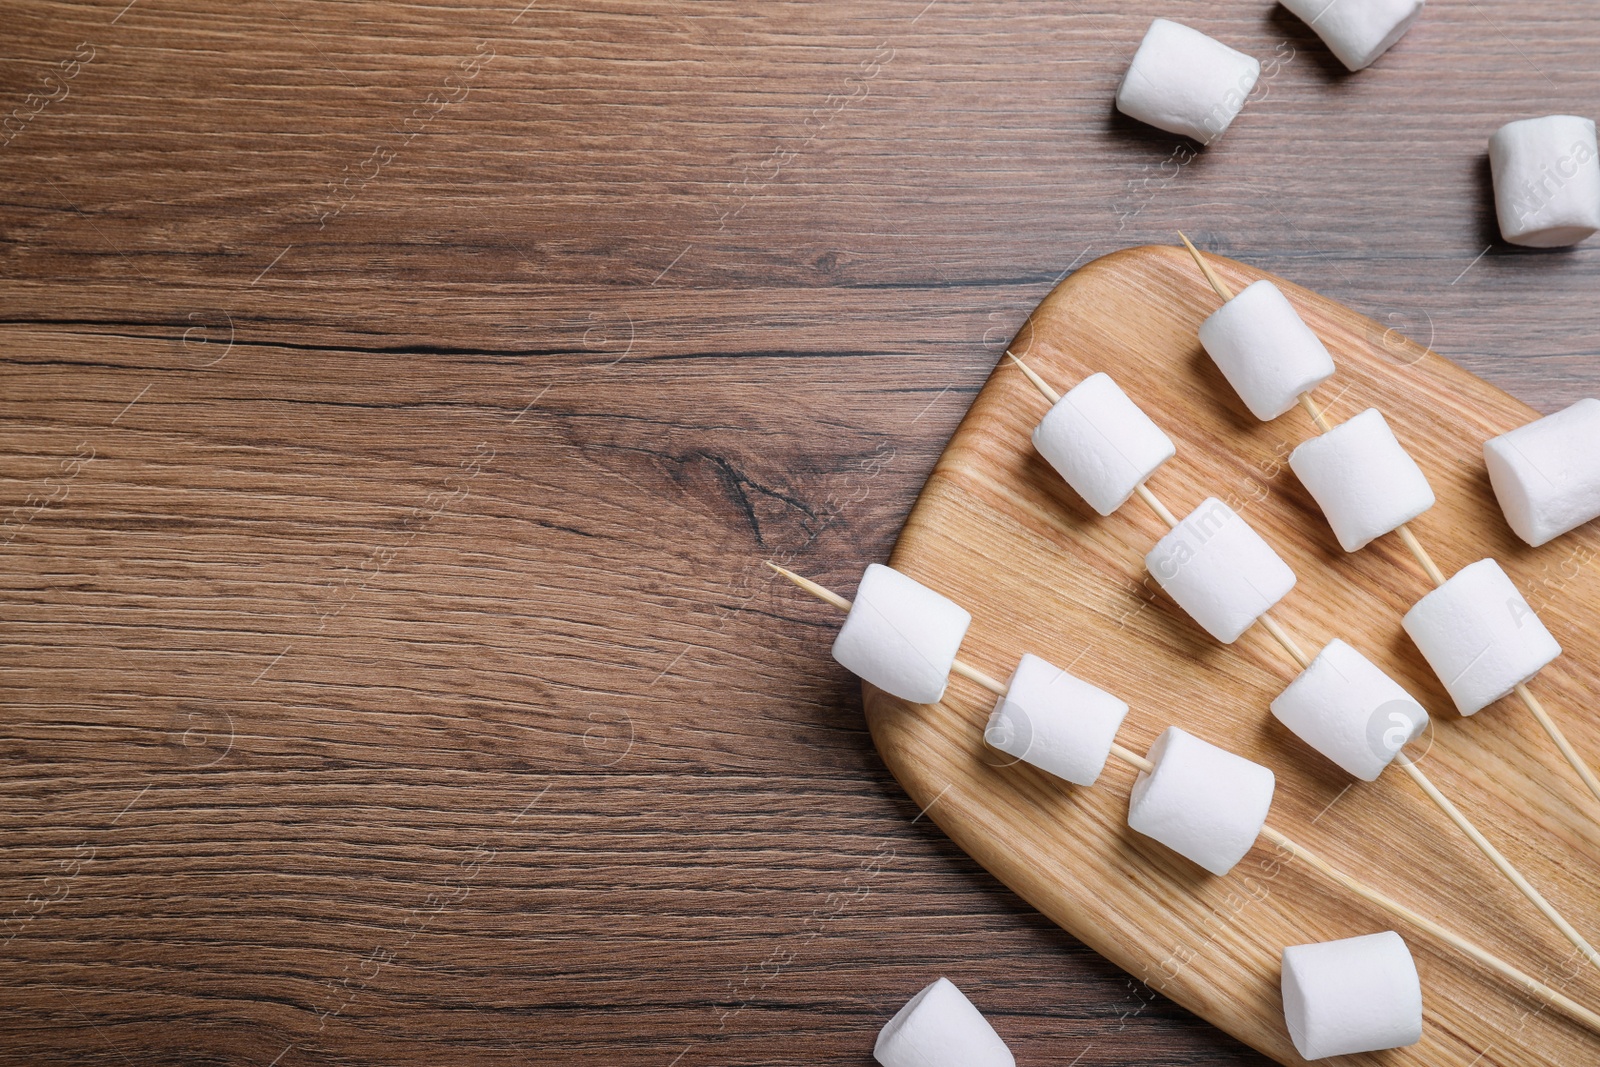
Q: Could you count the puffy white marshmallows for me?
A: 15